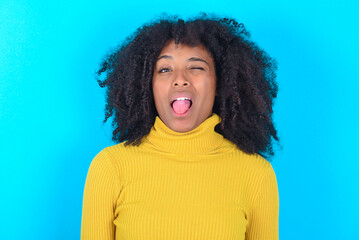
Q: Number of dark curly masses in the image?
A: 1